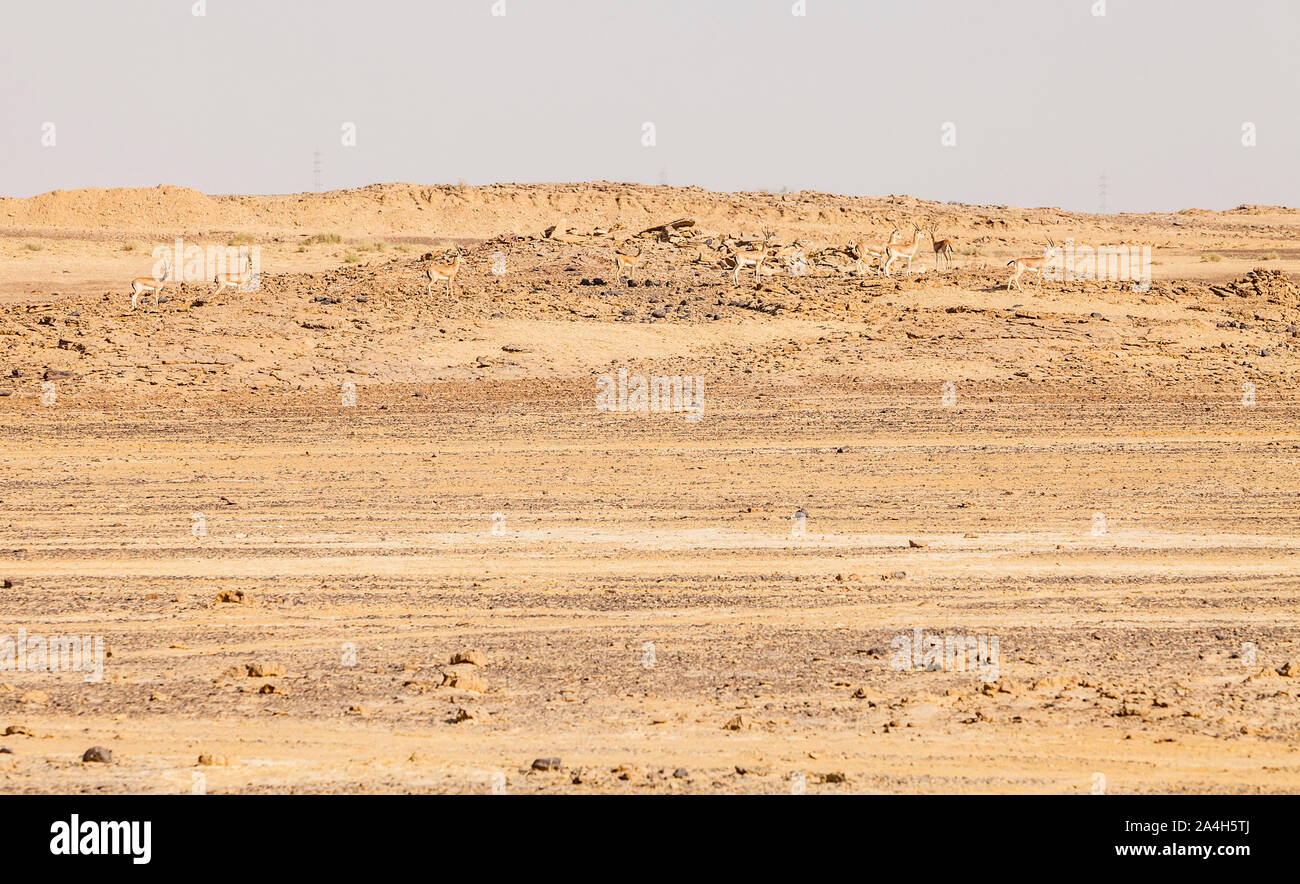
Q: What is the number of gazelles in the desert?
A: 9